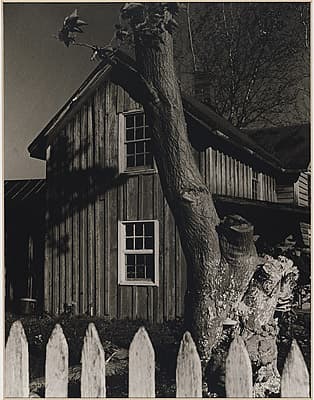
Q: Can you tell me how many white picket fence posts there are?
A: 7